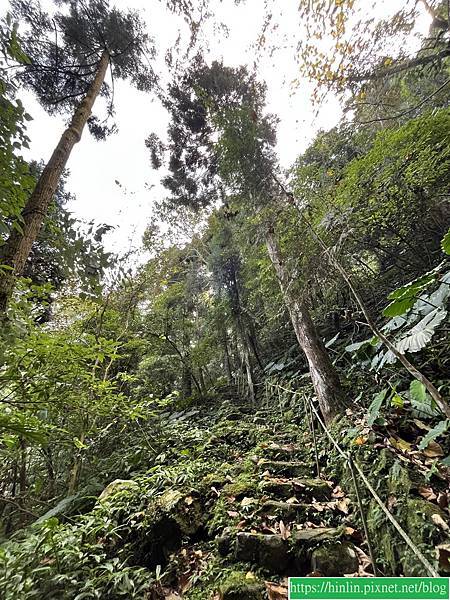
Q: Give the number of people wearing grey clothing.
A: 0